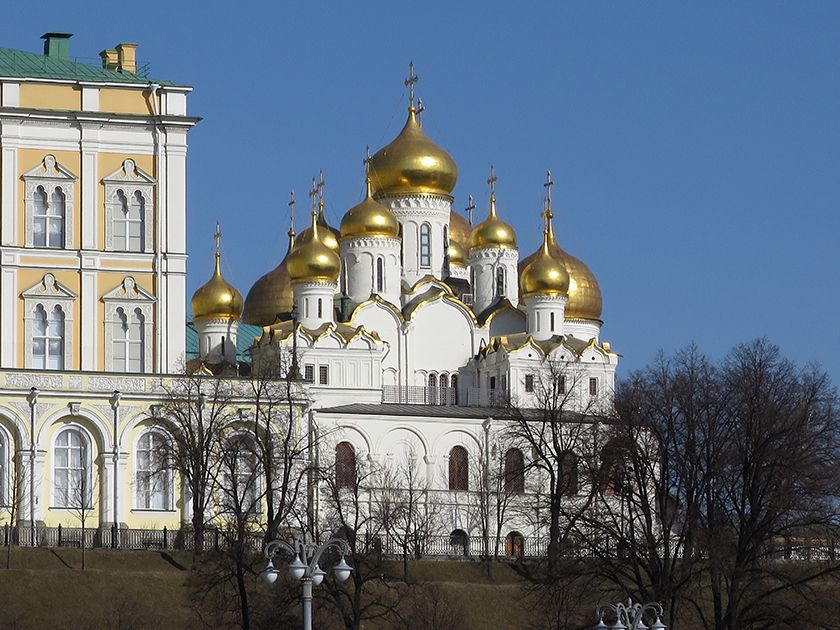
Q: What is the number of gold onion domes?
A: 11